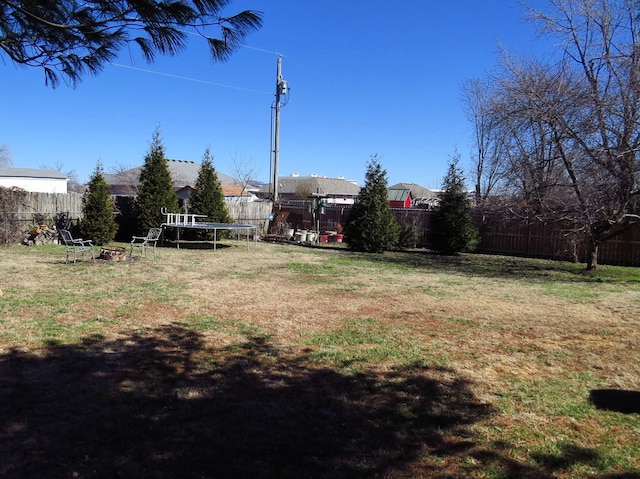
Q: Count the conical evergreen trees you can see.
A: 5